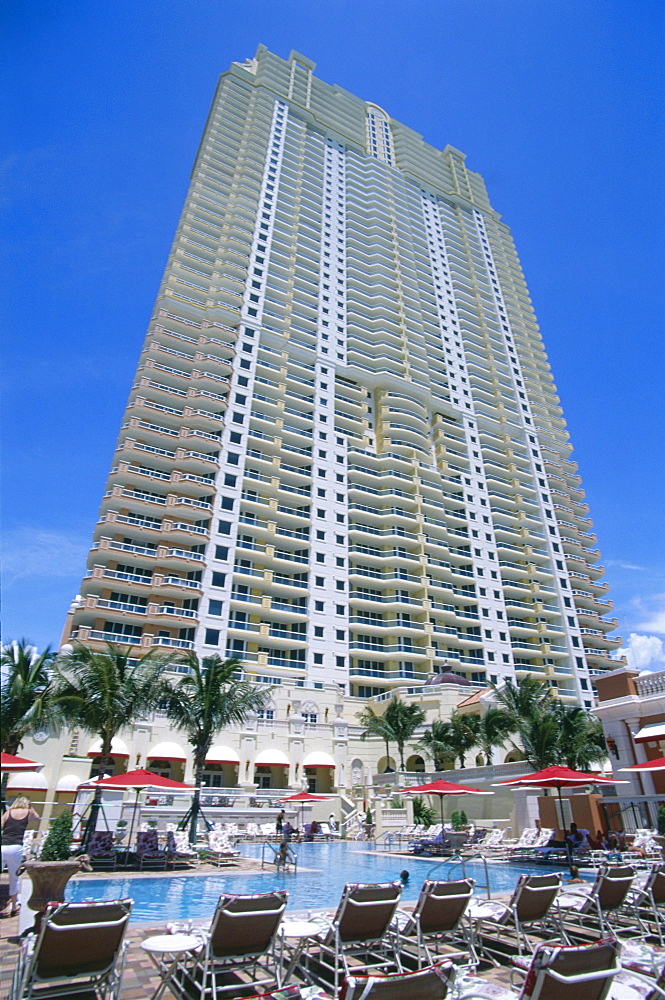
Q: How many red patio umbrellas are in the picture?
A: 6